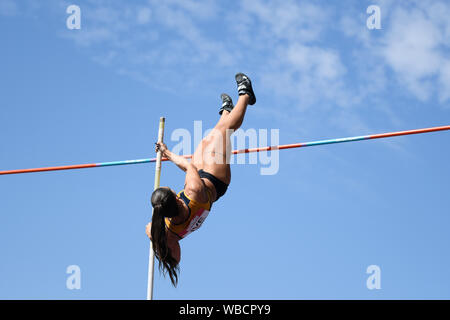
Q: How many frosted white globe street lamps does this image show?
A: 0